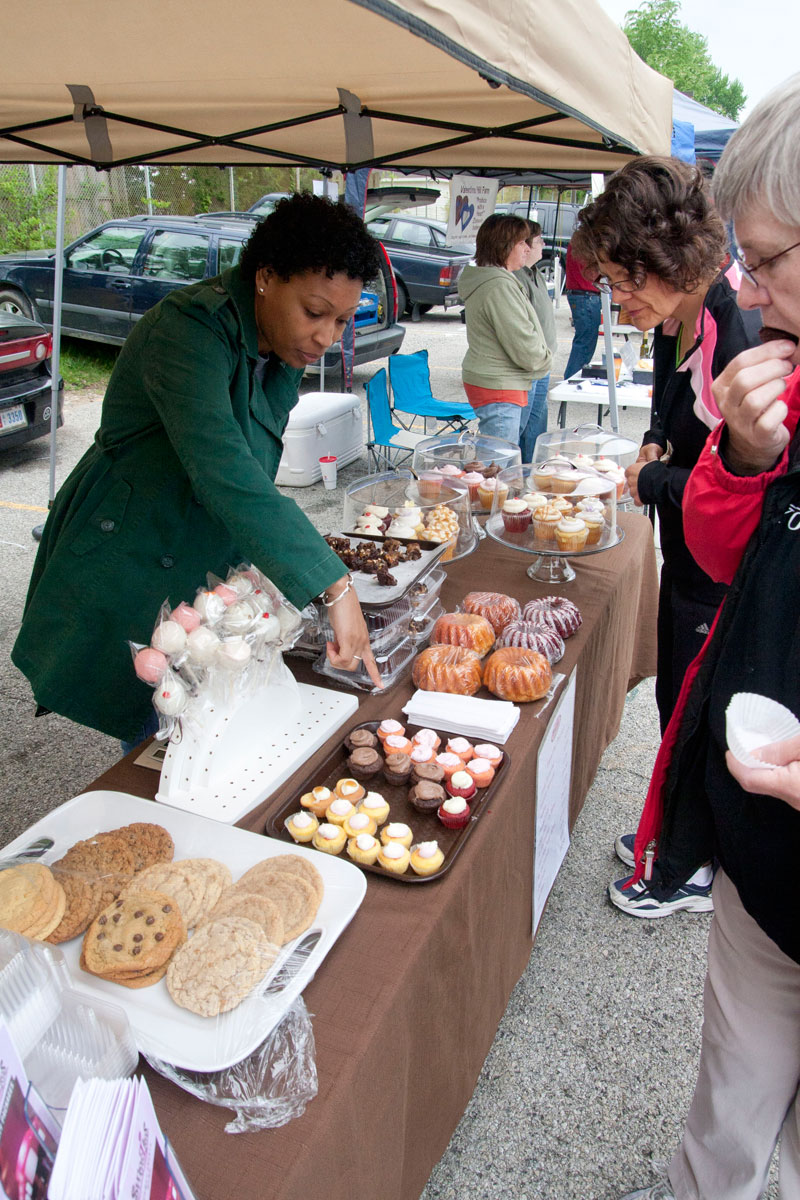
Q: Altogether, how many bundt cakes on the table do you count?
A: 6